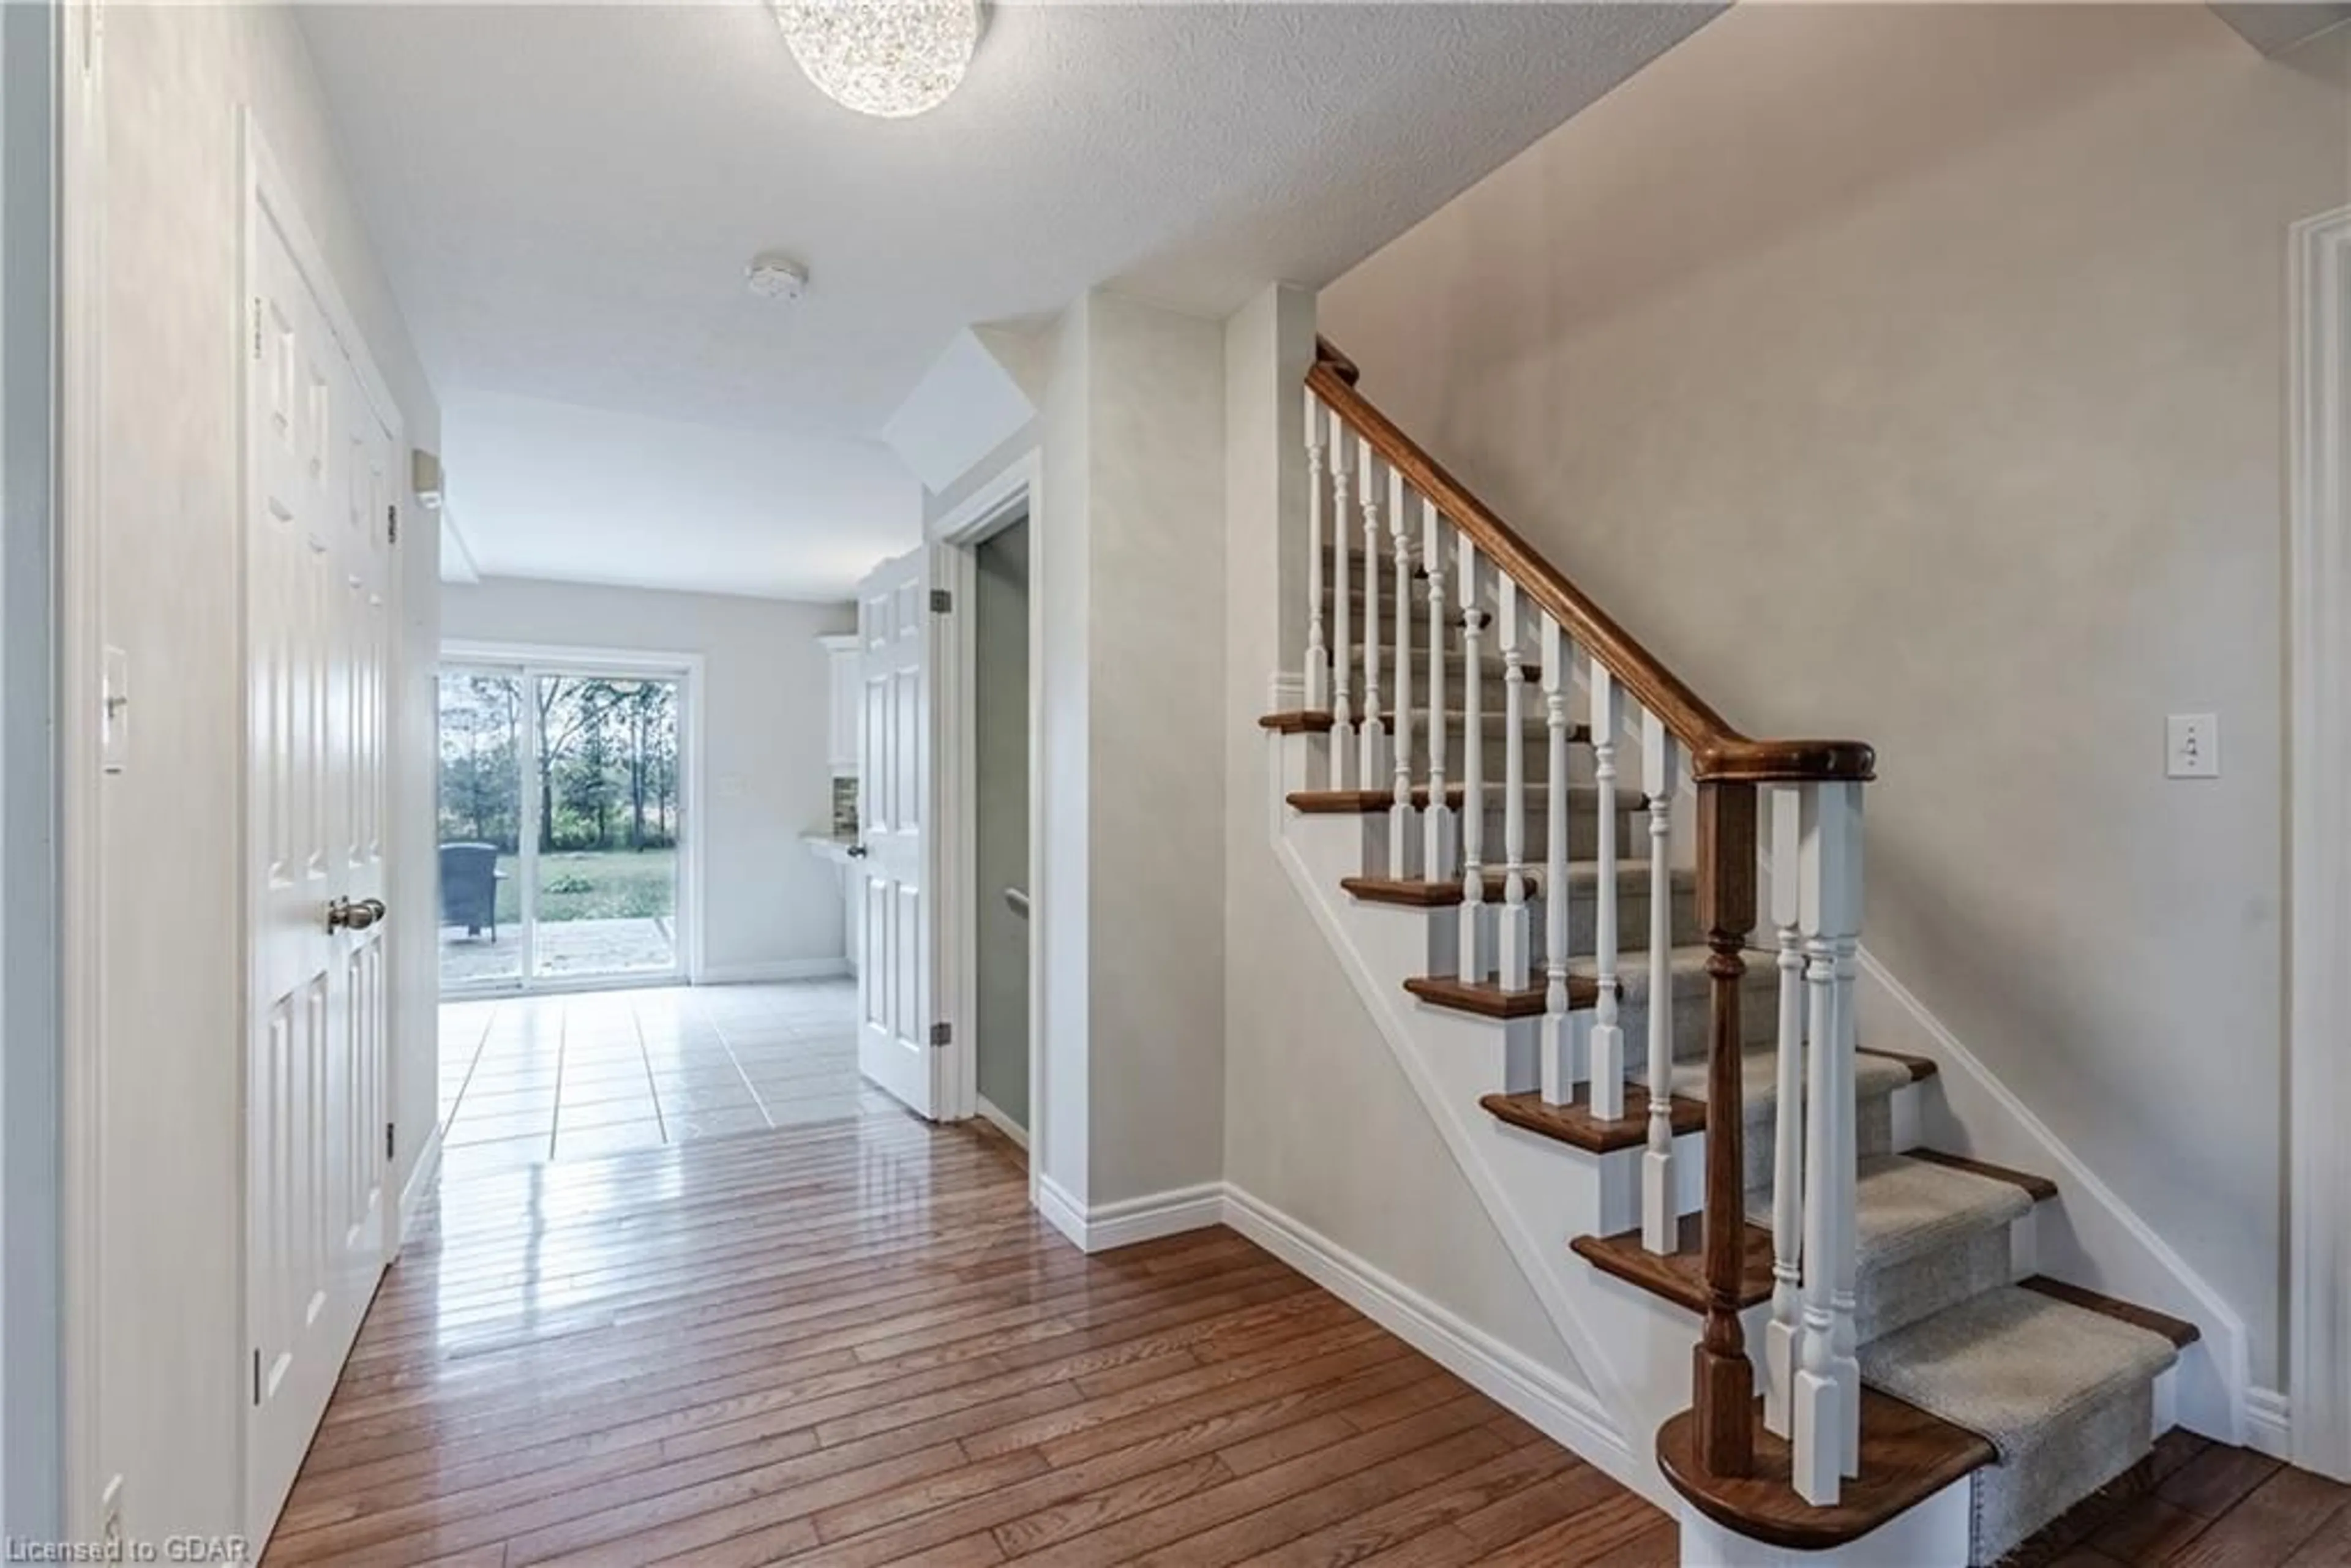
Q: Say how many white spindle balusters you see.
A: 13